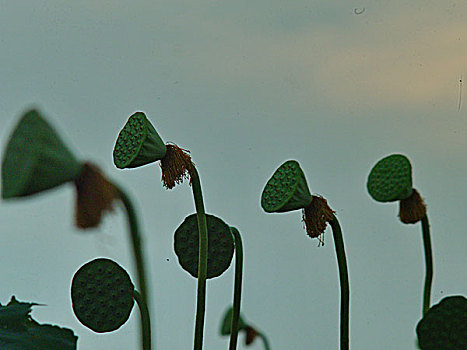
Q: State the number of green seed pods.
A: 8